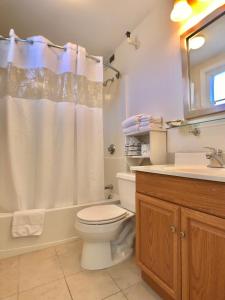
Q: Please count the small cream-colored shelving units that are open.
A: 1